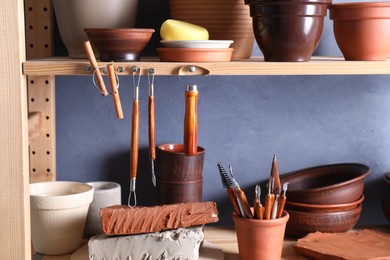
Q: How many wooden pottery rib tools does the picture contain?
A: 0